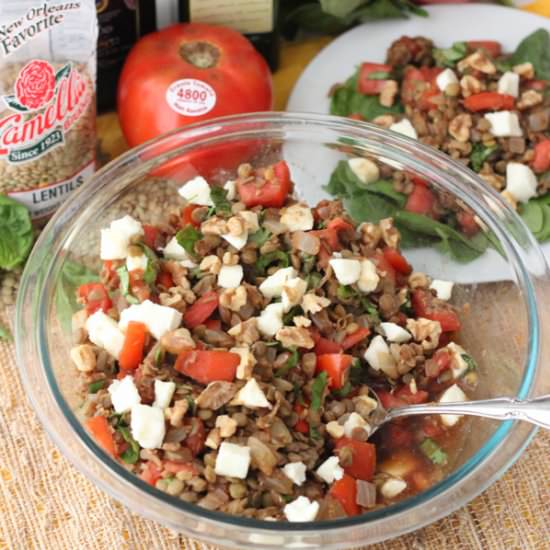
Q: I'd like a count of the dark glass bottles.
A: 2